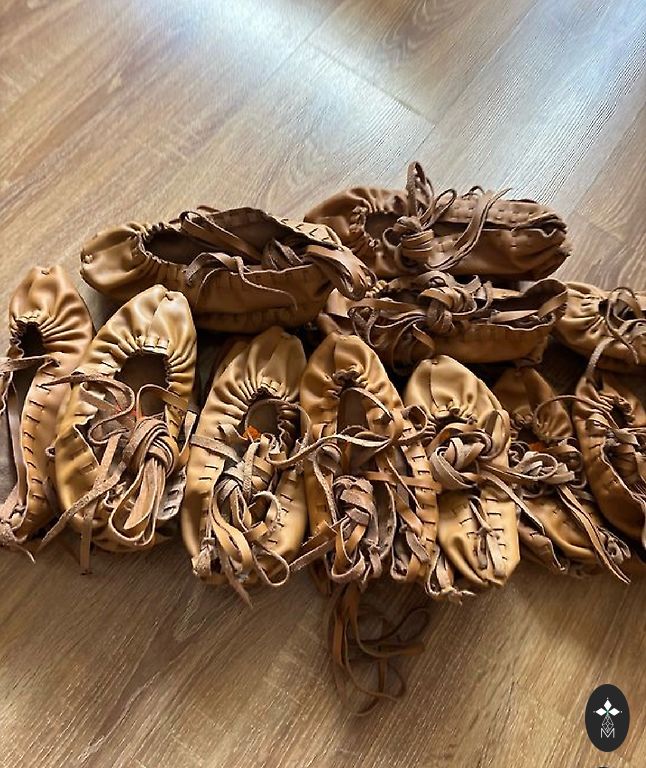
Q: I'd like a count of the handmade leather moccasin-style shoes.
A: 11